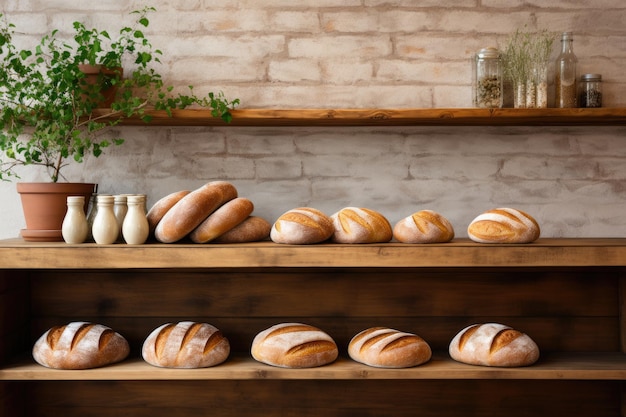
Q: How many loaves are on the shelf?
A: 13